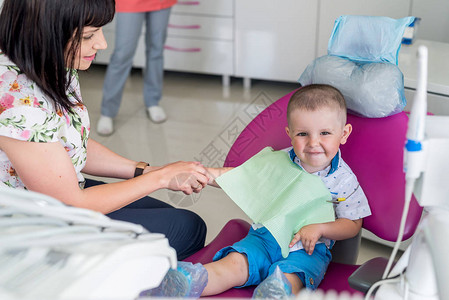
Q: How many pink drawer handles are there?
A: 3